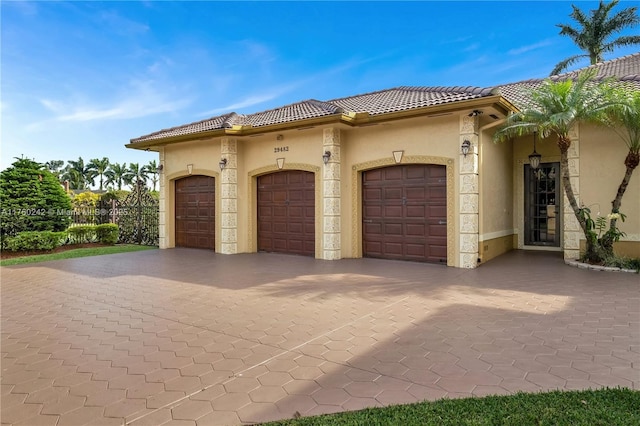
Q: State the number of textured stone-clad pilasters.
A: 5